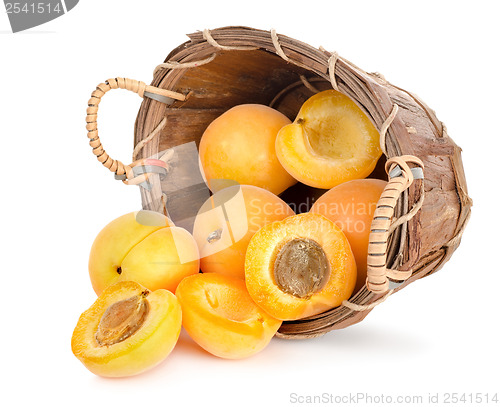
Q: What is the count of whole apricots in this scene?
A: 4